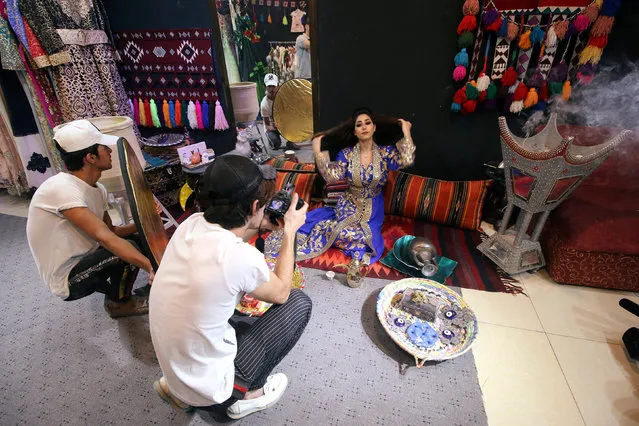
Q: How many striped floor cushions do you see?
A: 2